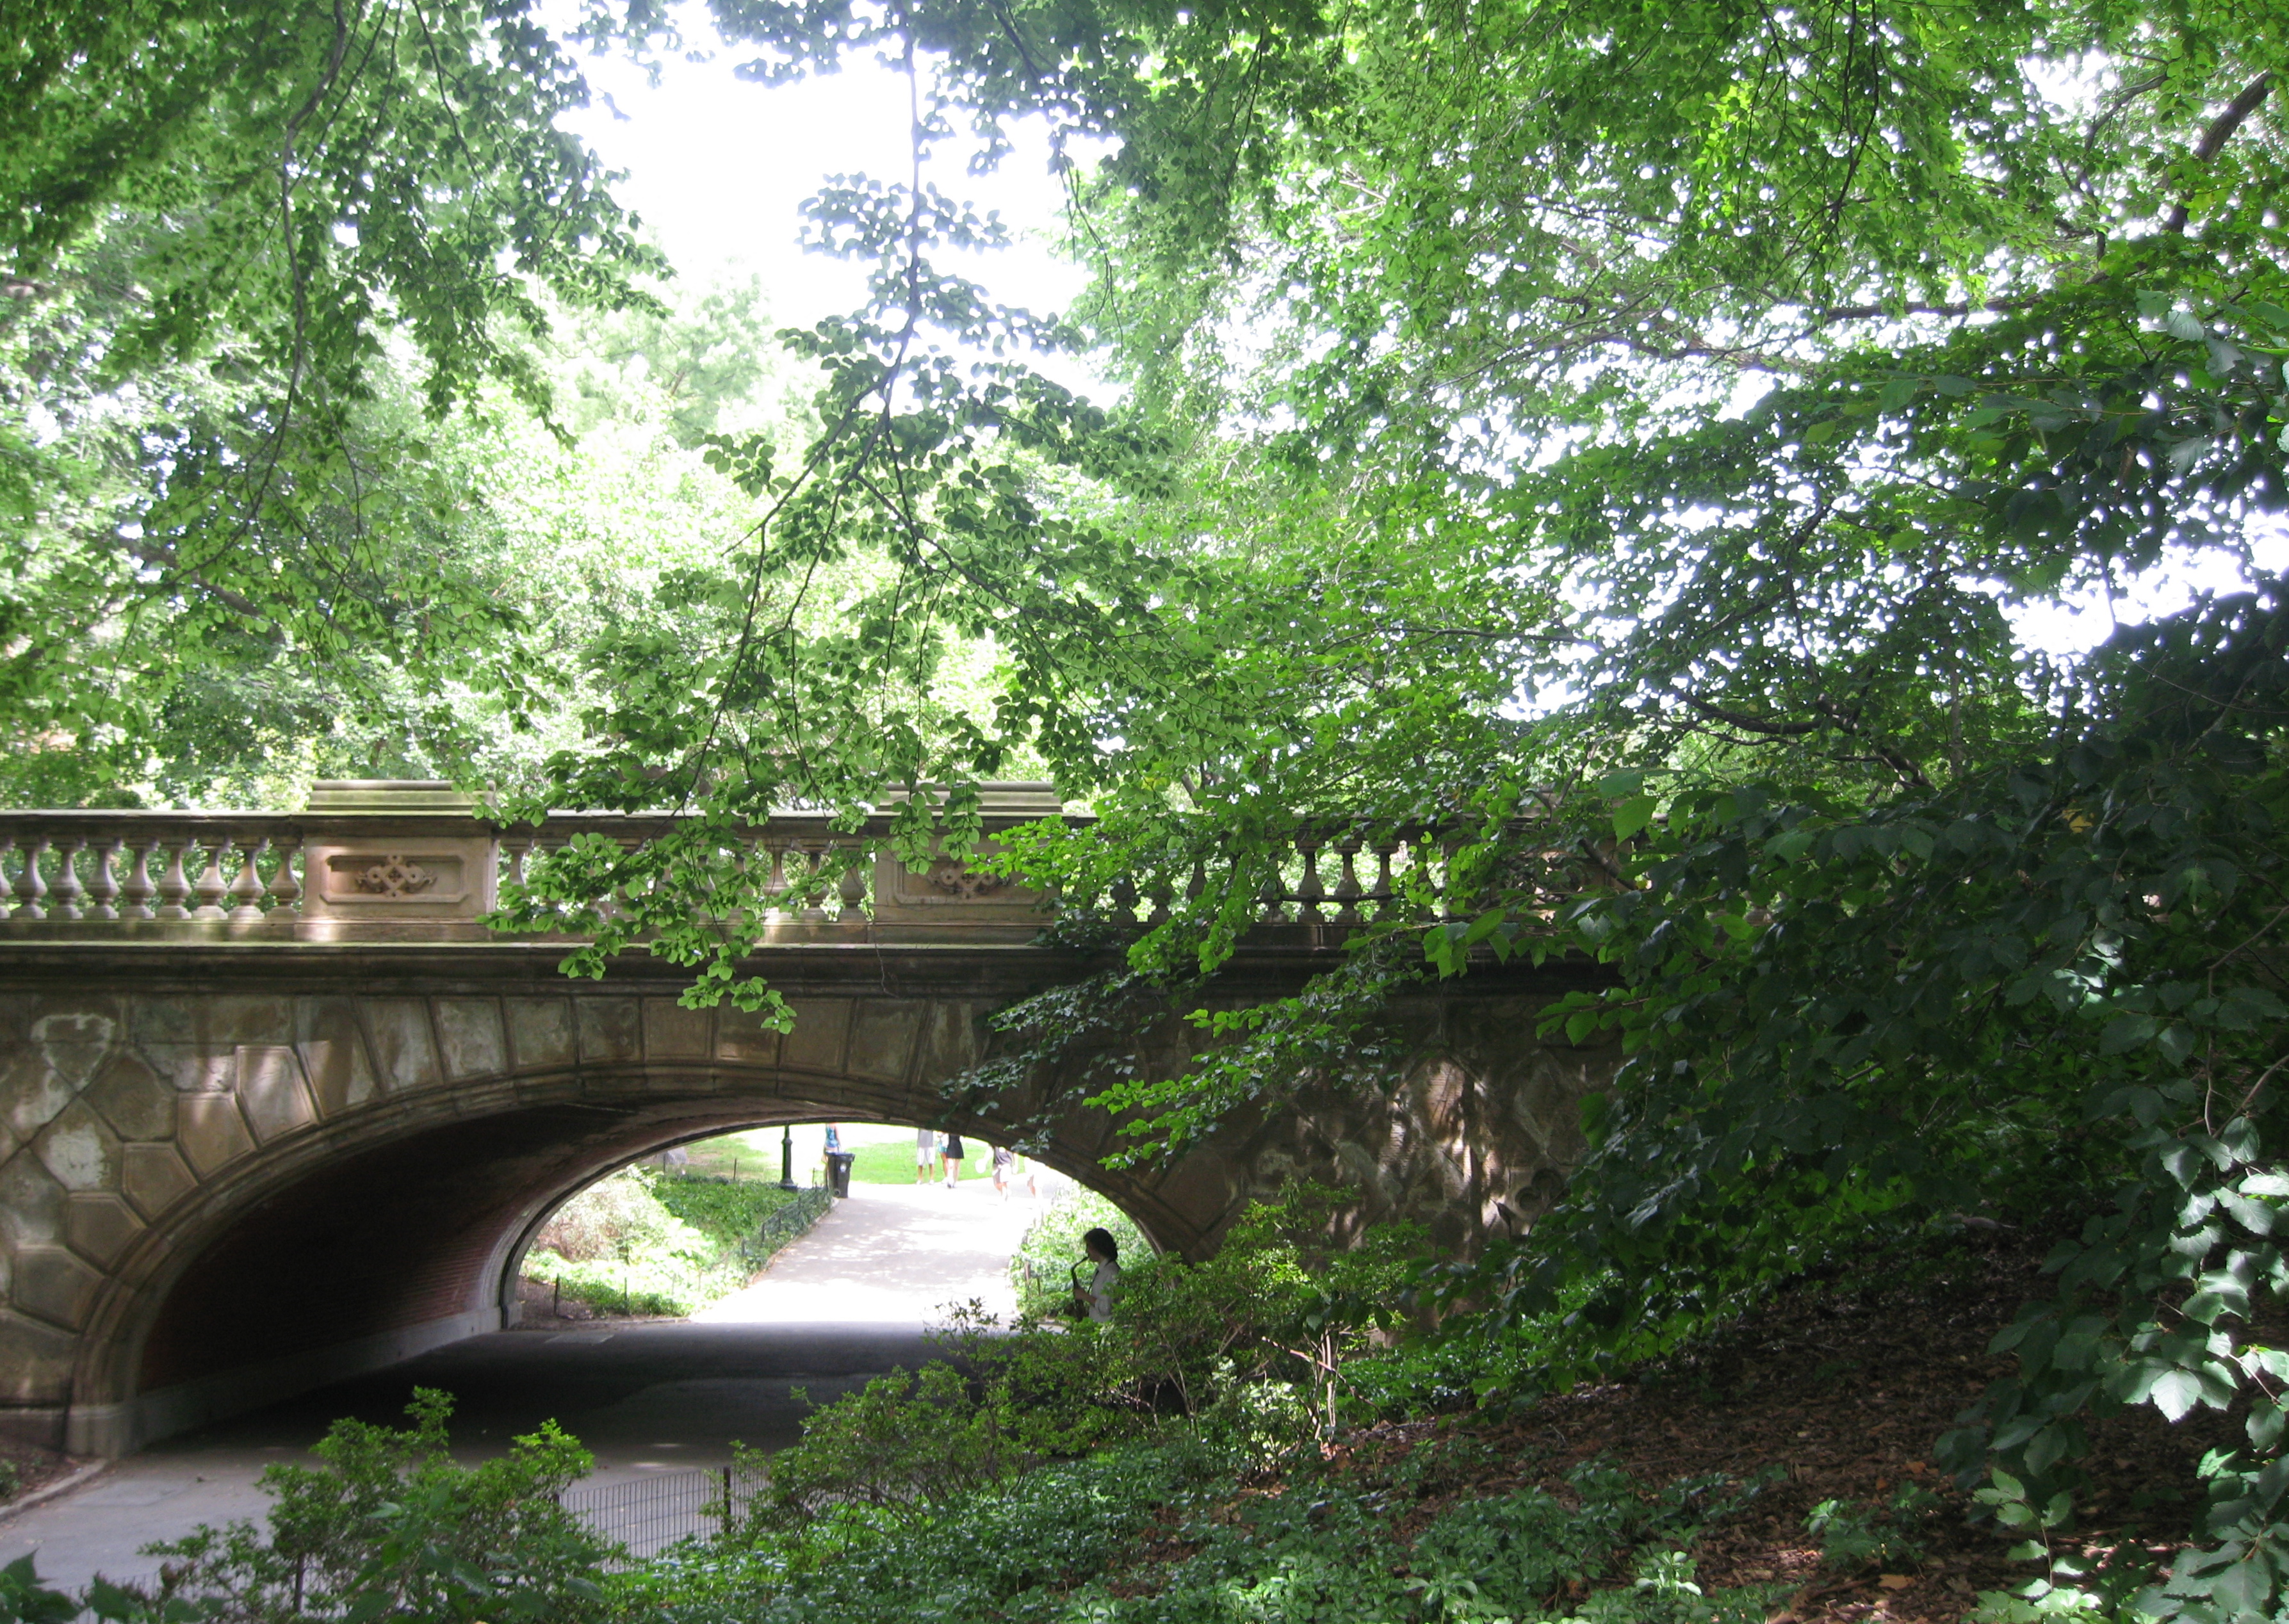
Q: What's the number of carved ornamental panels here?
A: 2